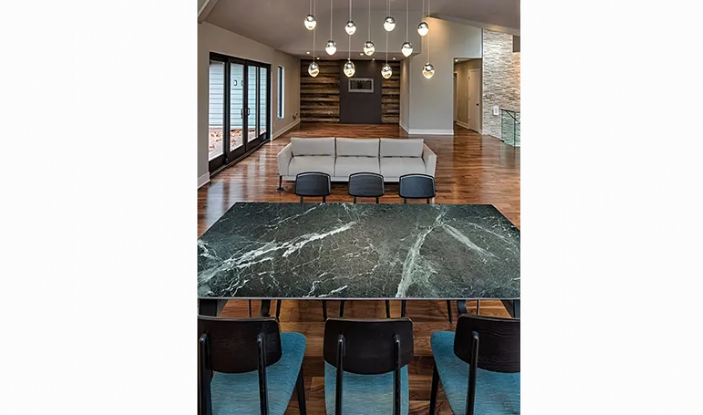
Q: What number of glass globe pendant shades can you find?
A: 11